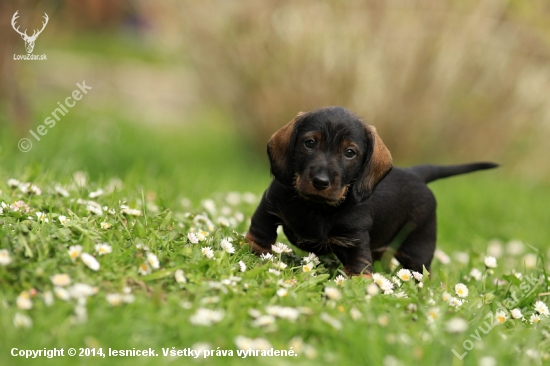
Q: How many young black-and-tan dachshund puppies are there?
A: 1